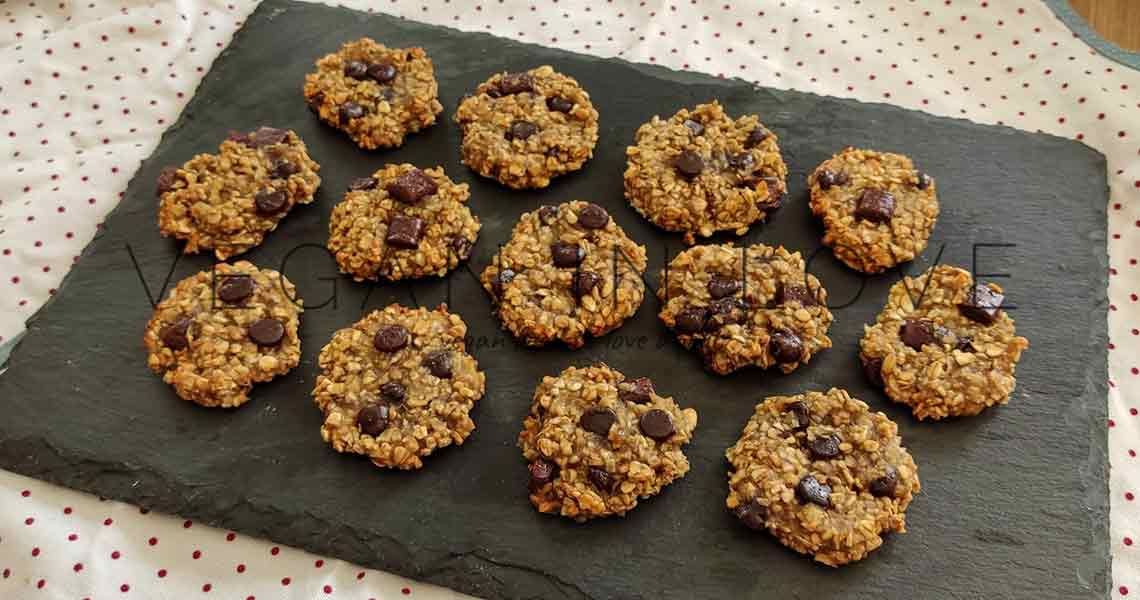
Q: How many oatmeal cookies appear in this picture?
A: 13